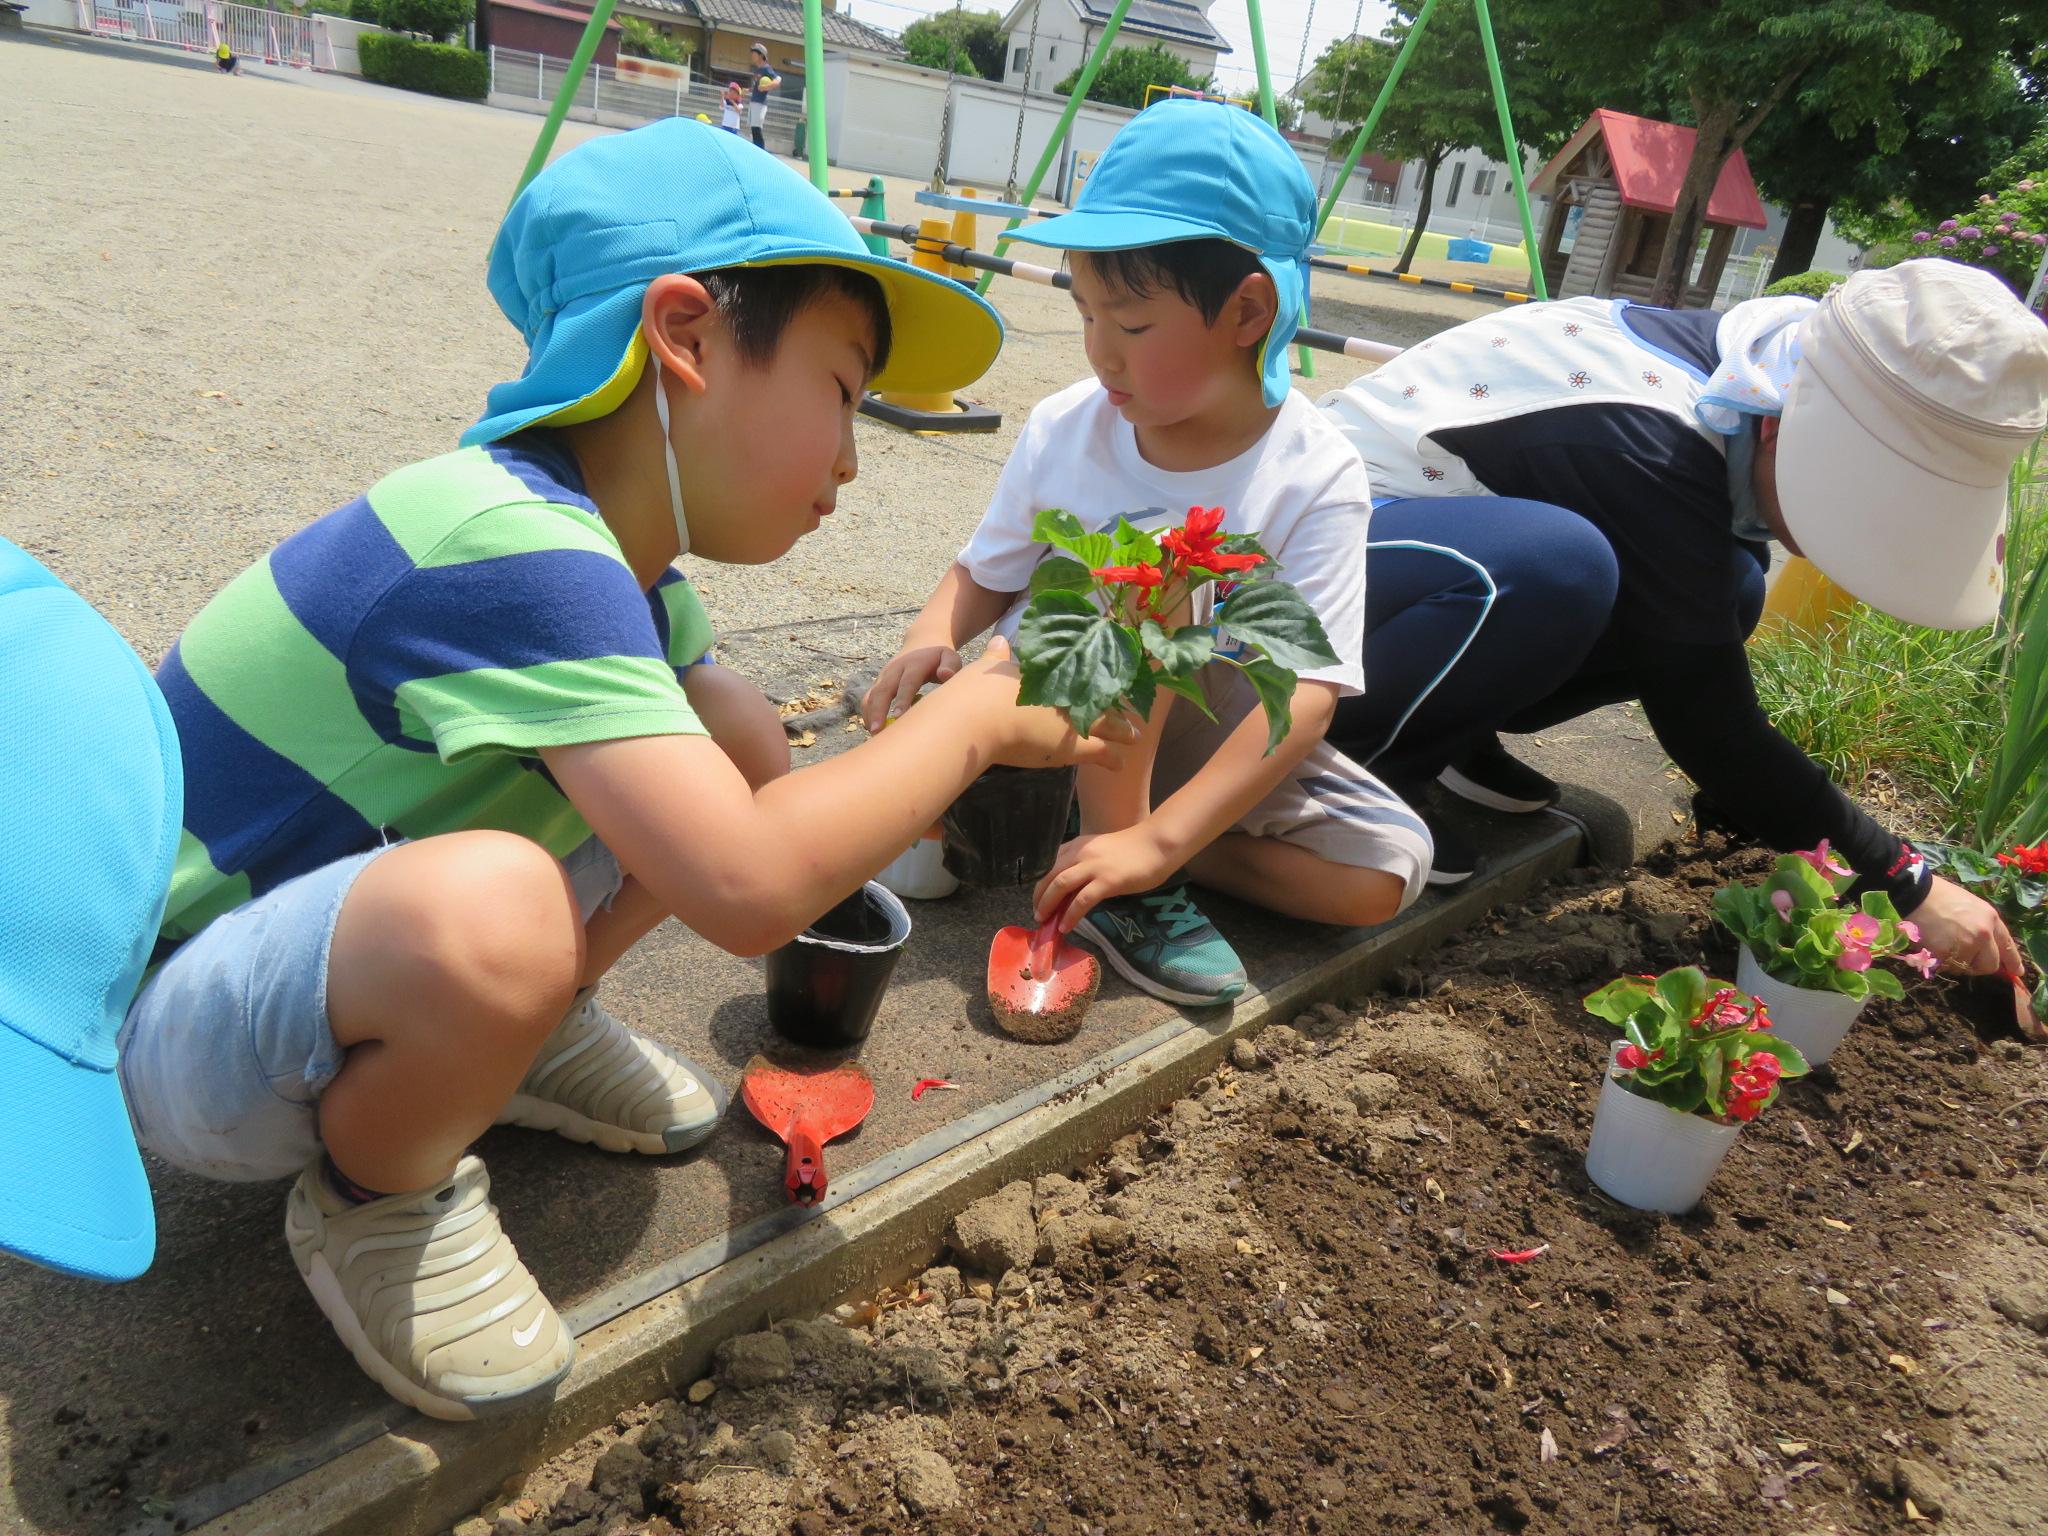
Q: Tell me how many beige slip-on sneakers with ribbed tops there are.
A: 2